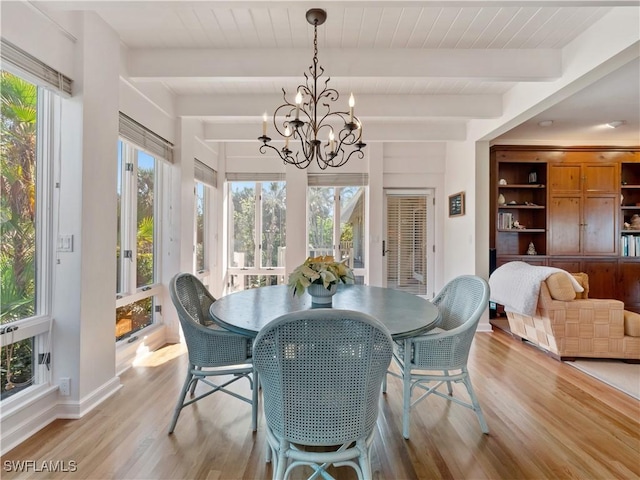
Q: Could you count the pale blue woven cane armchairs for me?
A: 3